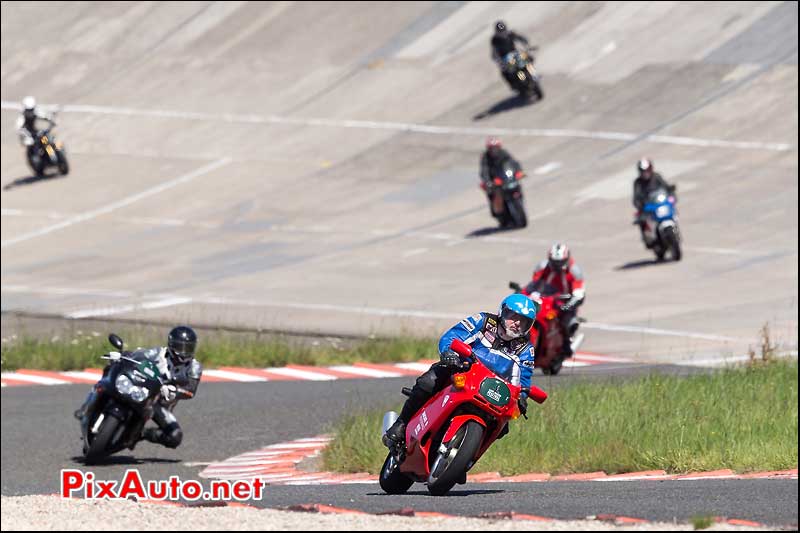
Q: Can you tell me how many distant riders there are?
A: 4